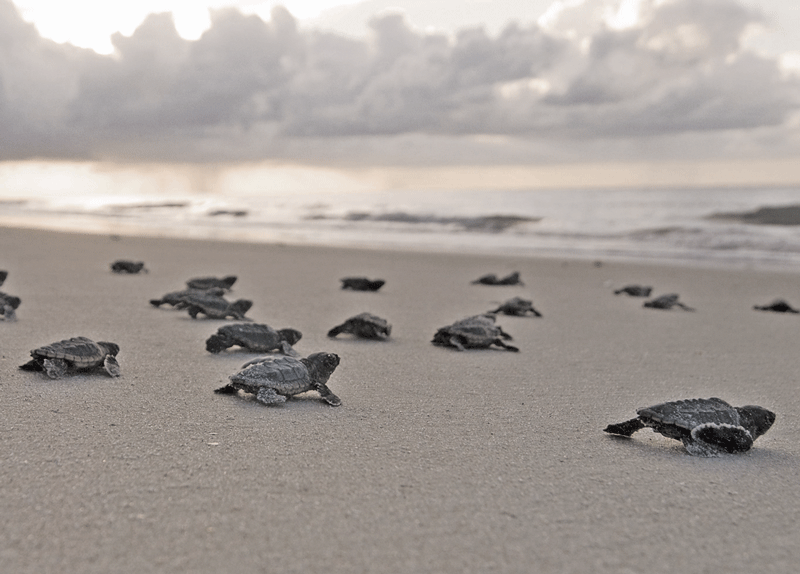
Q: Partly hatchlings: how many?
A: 2